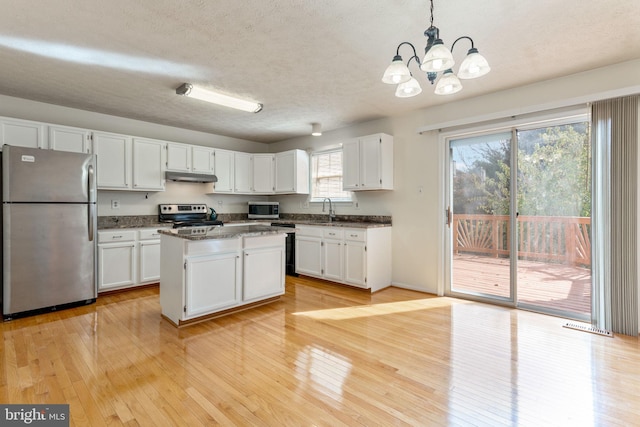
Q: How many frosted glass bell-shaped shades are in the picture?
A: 5